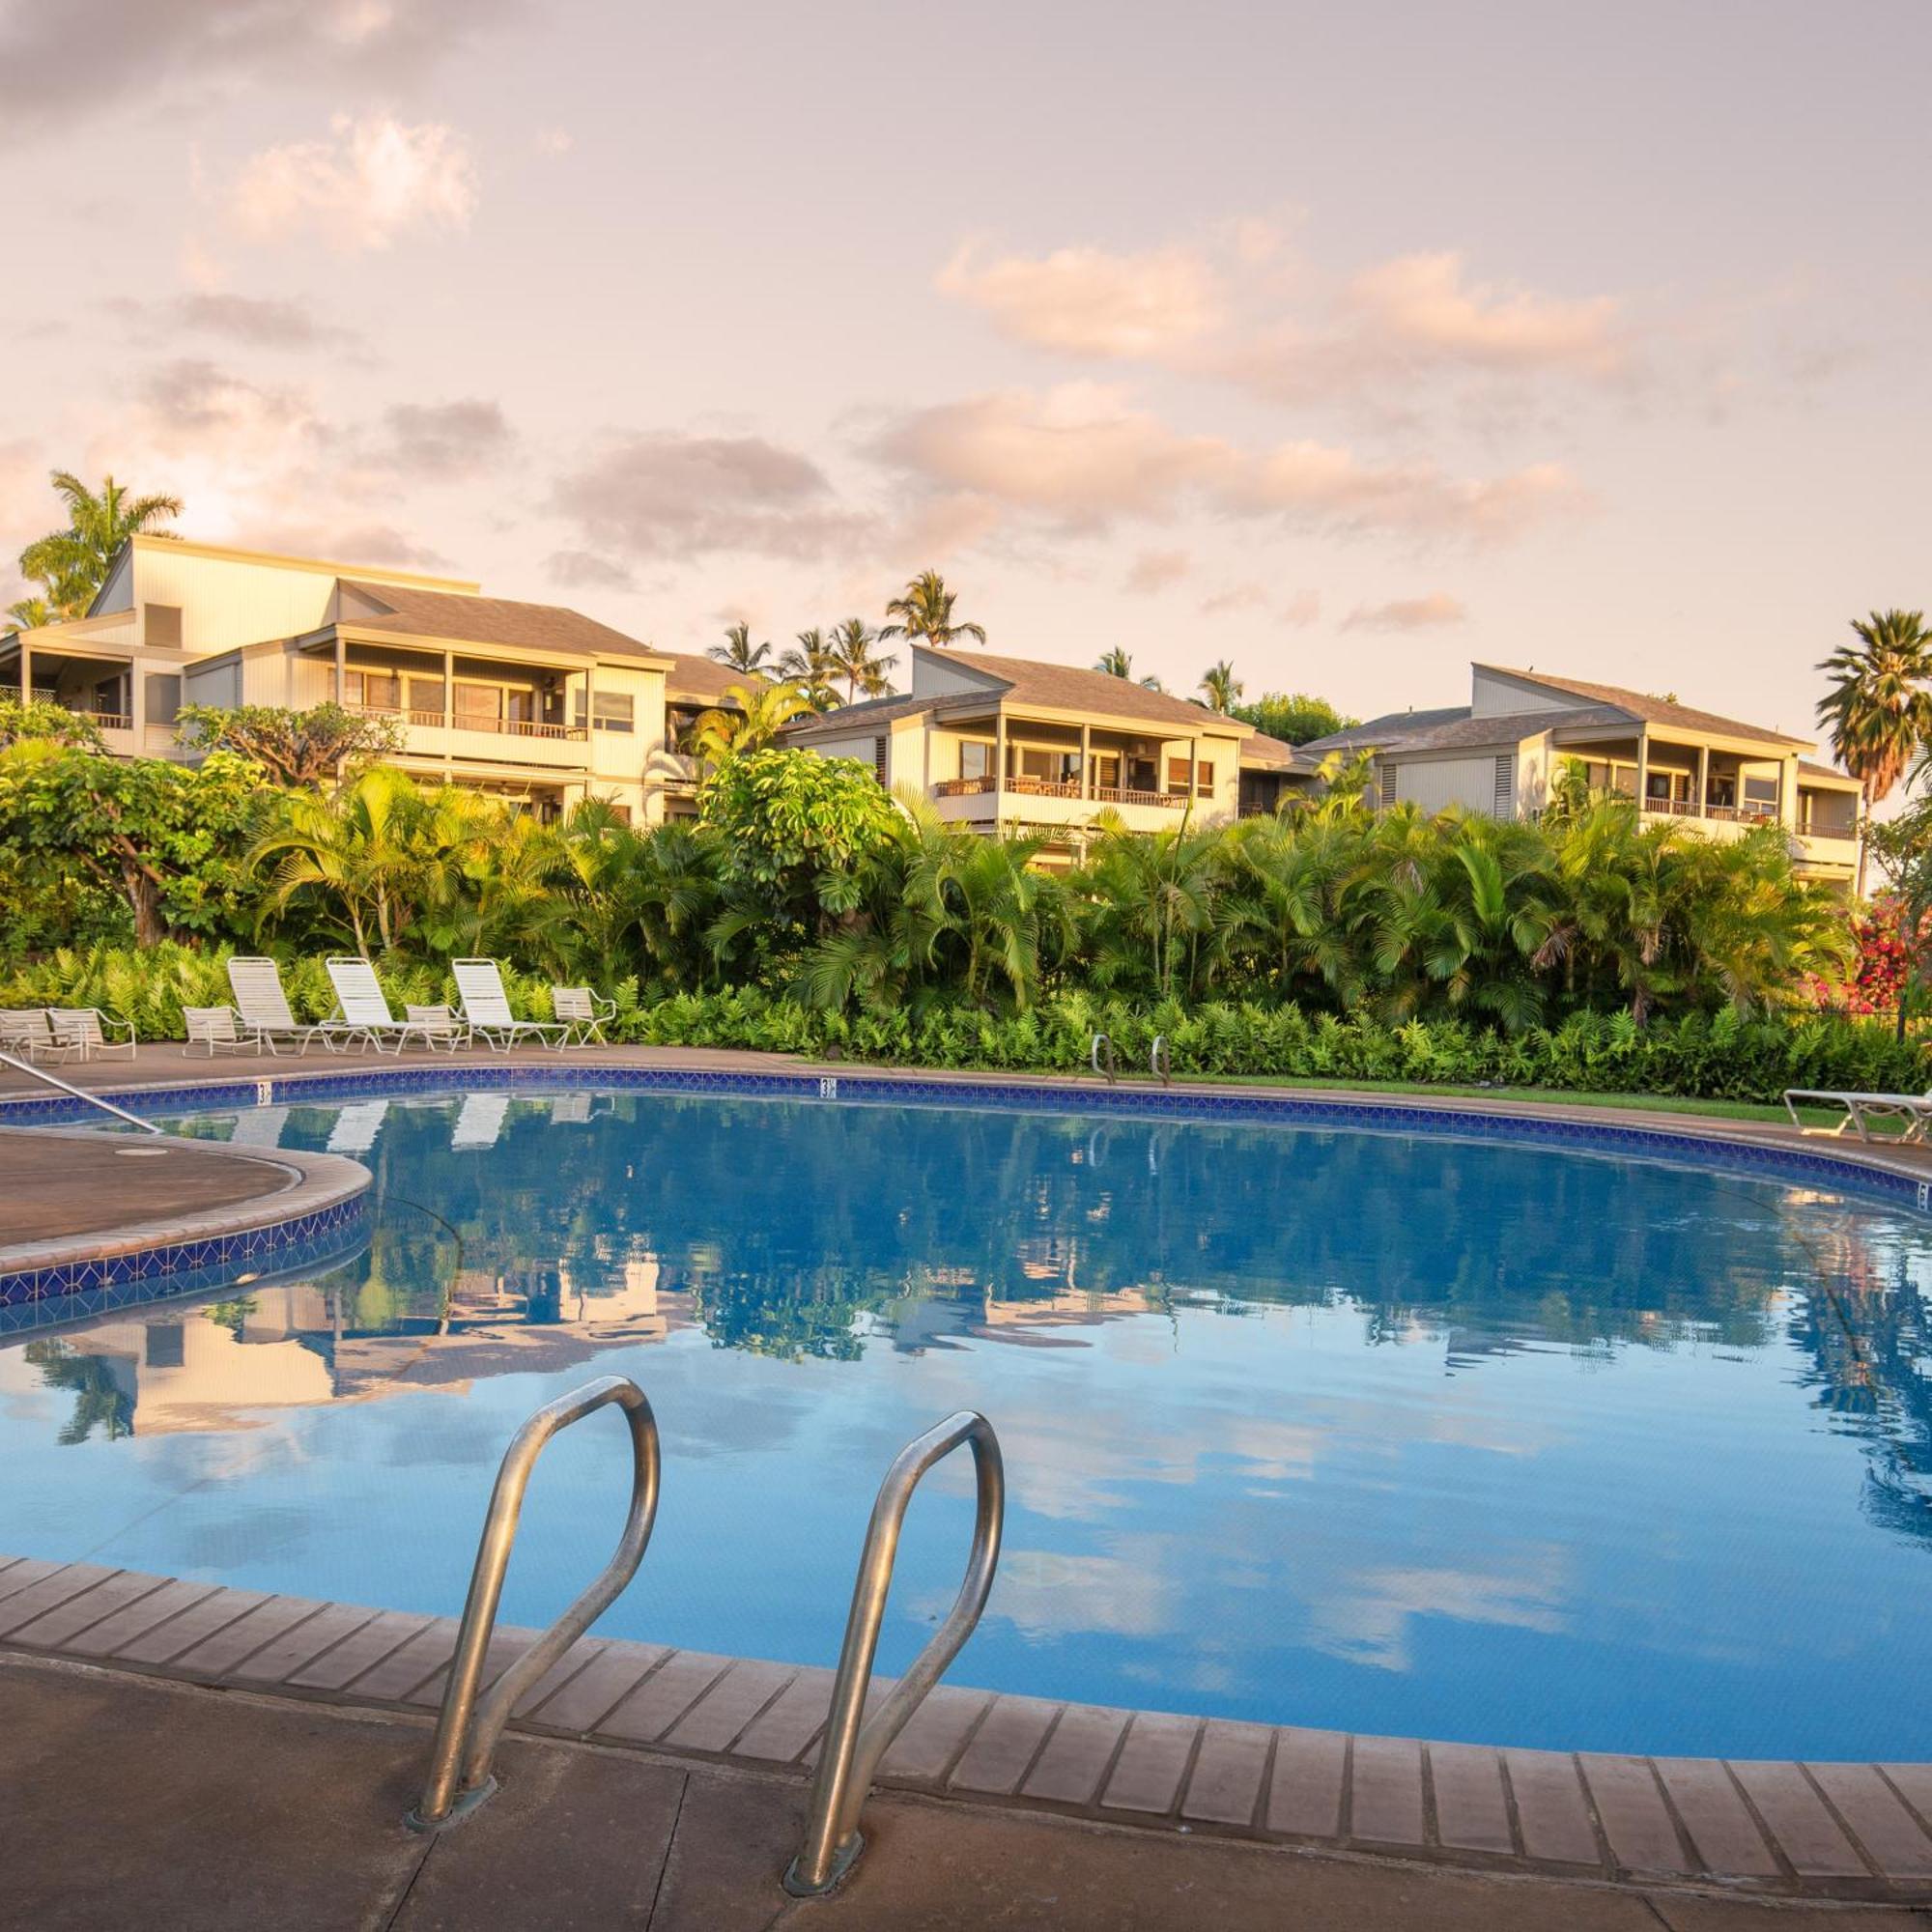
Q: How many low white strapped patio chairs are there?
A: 5